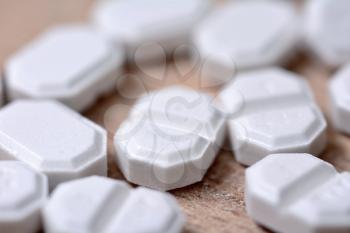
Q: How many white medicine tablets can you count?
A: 11